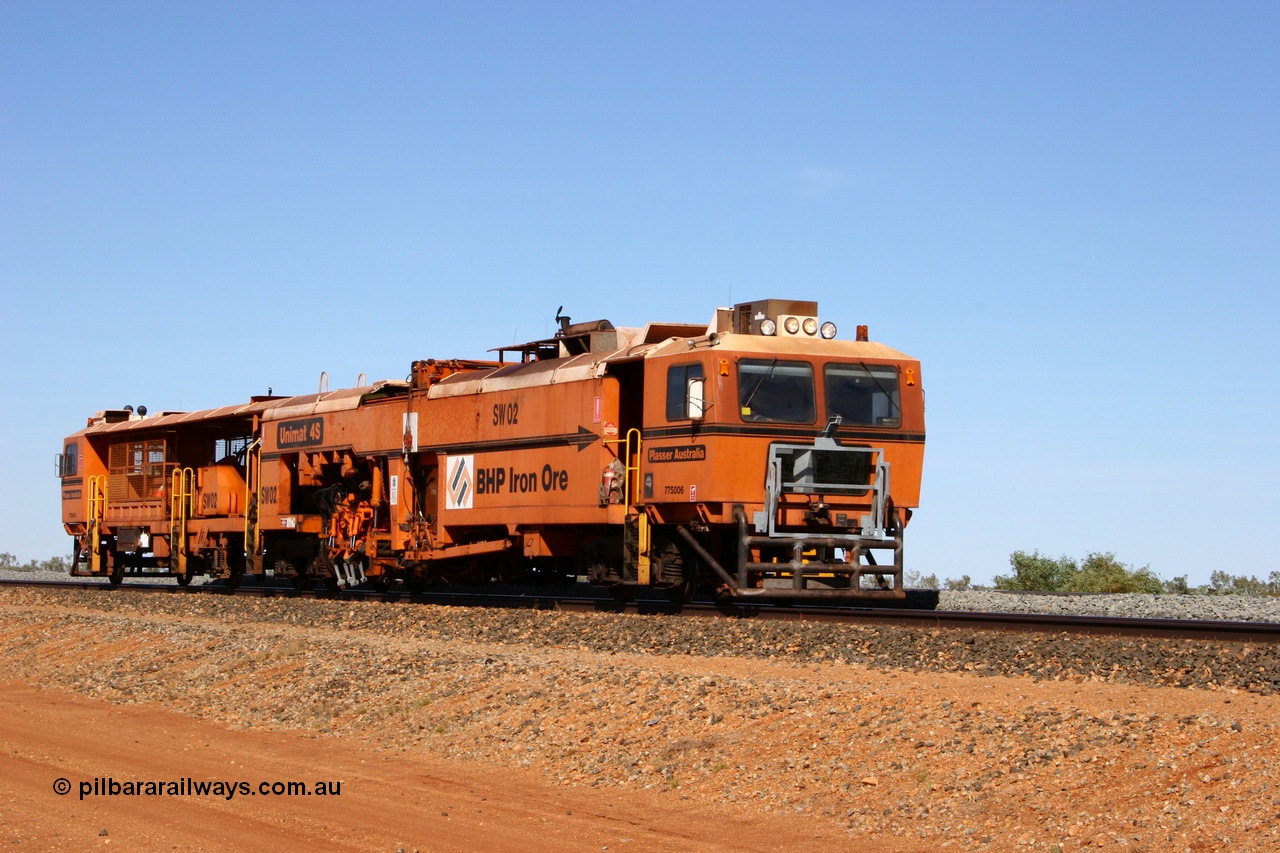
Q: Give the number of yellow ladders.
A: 4